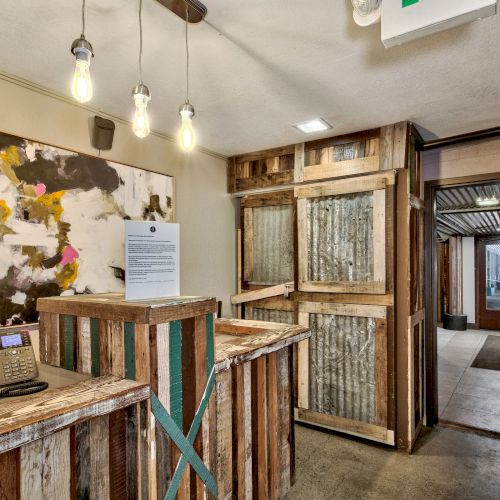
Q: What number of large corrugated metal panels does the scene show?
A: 4